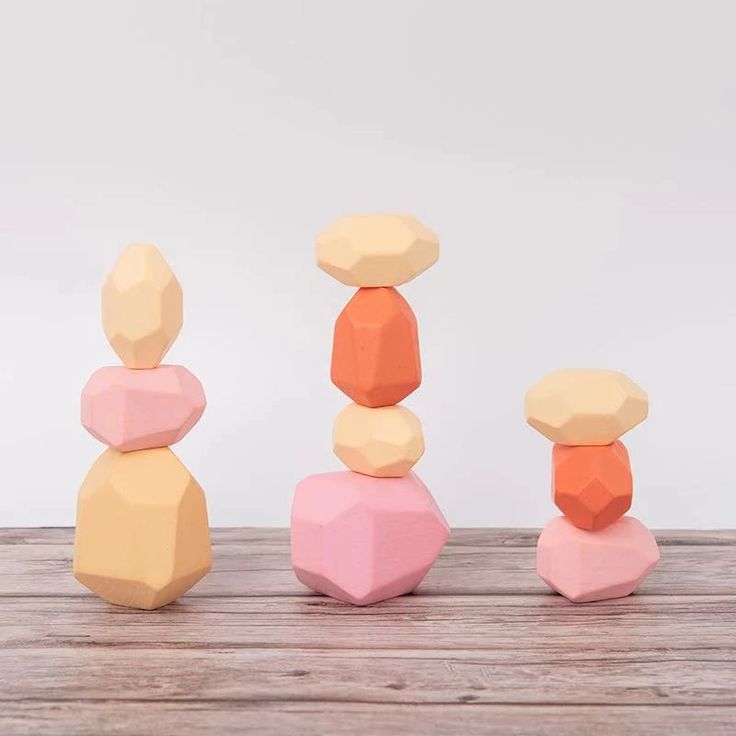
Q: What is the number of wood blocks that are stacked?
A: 10